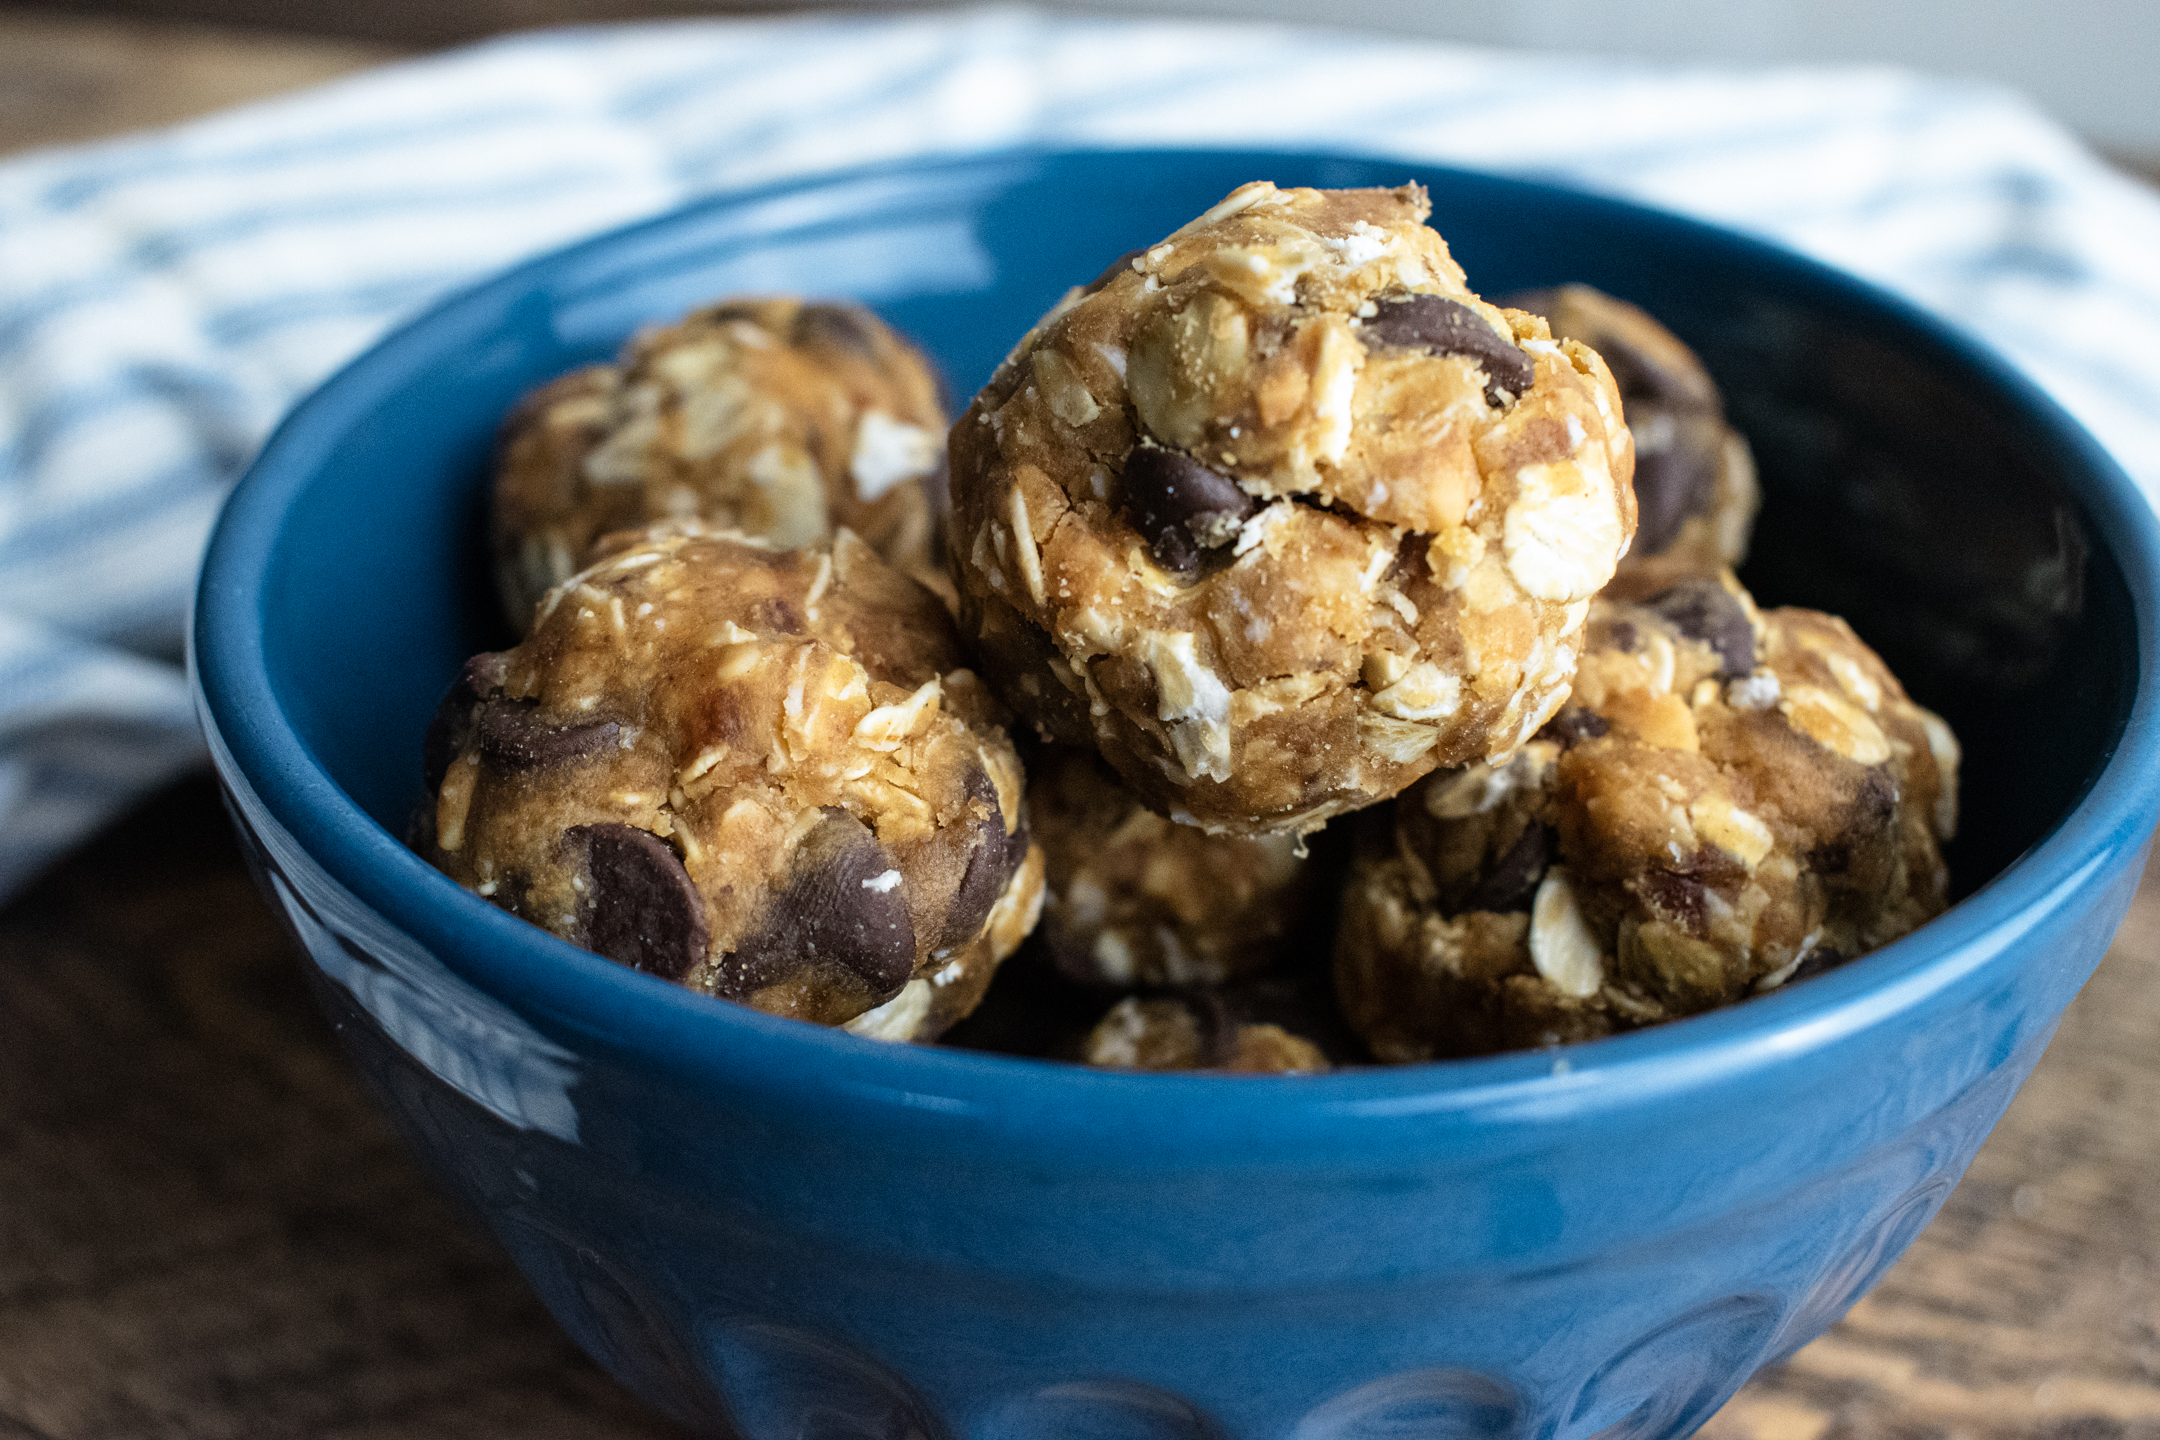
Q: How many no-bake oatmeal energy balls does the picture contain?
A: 7